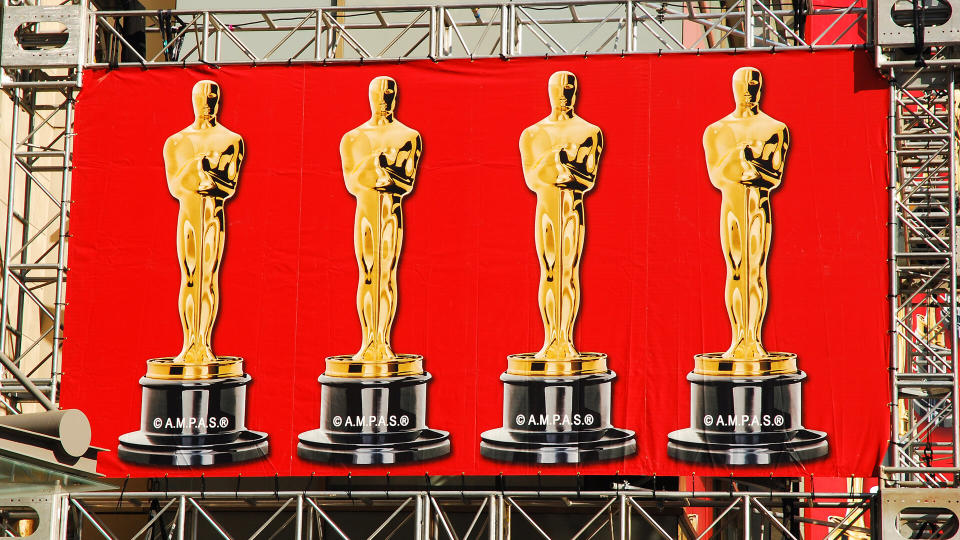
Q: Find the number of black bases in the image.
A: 4